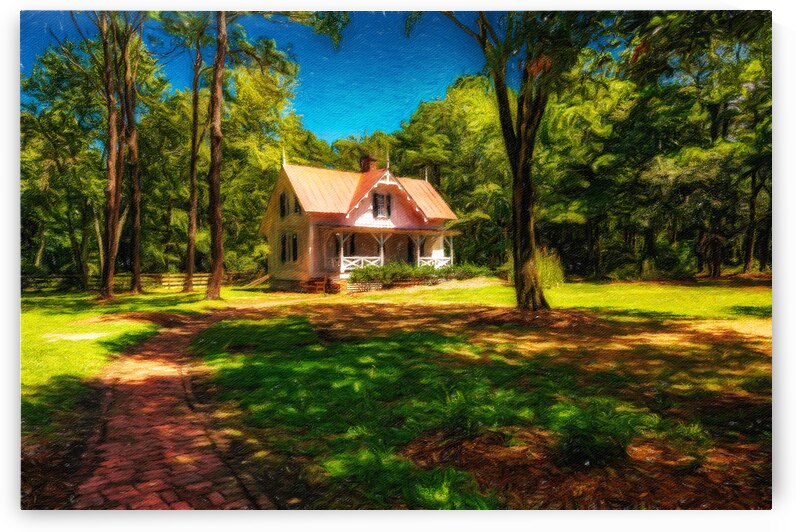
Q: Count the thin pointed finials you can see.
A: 3